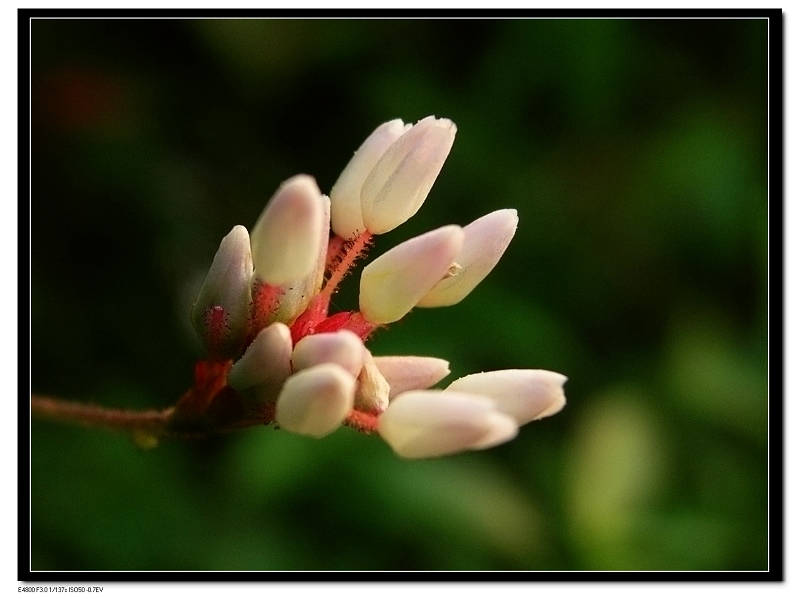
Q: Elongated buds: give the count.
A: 13